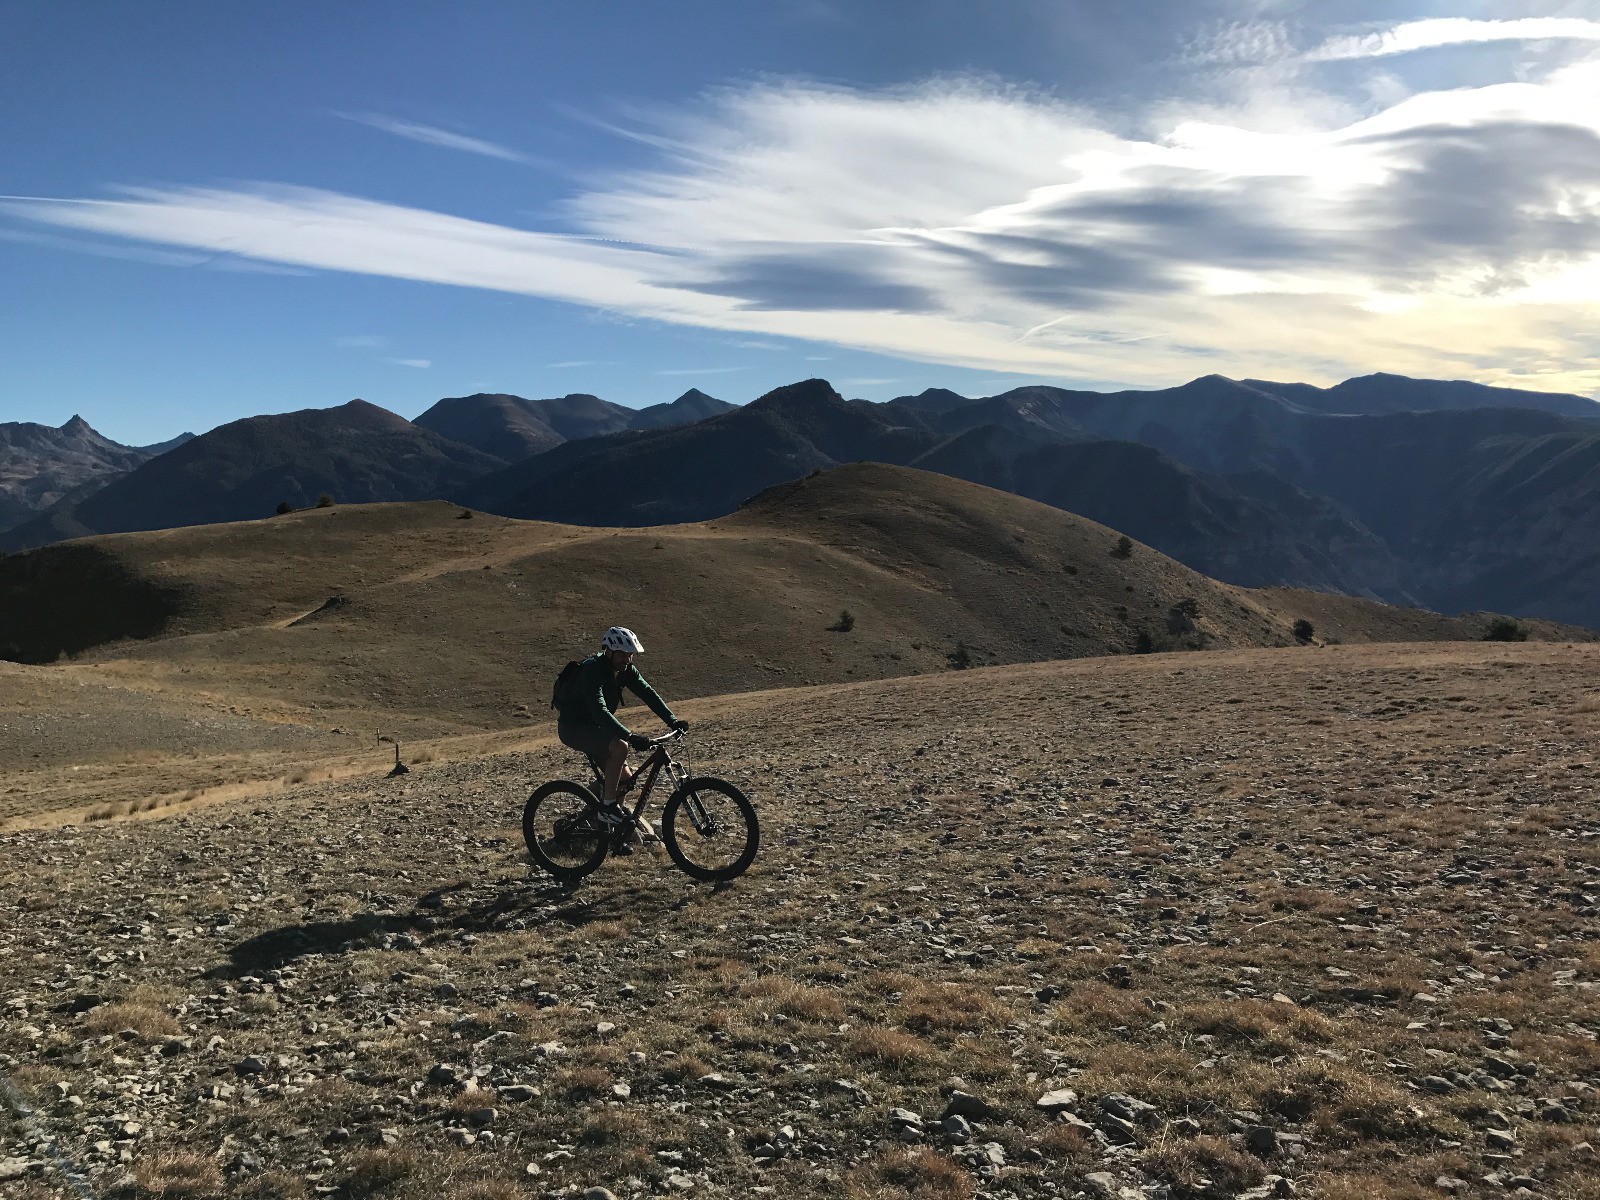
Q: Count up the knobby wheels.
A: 2